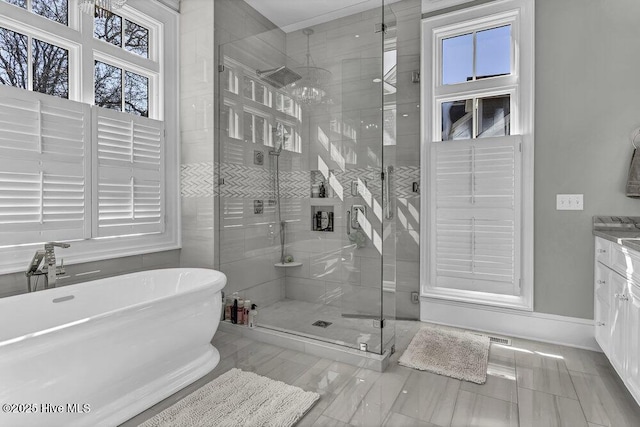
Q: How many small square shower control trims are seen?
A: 2